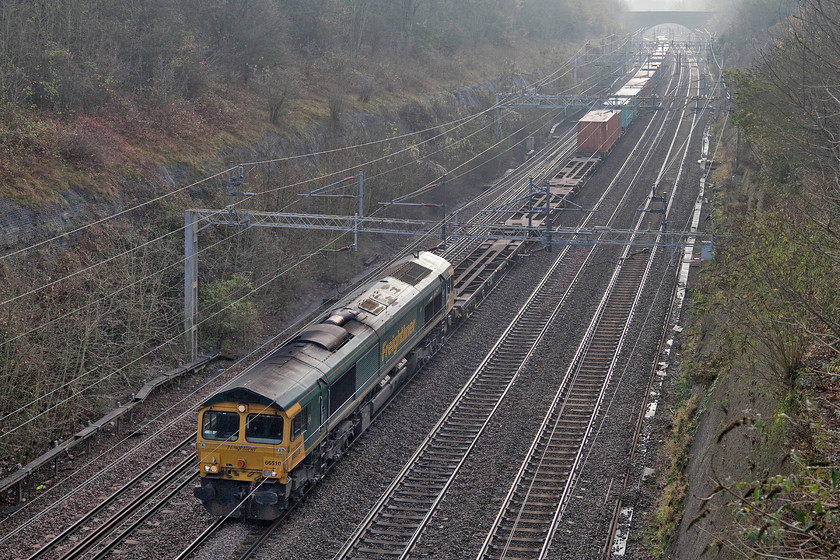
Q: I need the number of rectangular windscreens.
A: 2